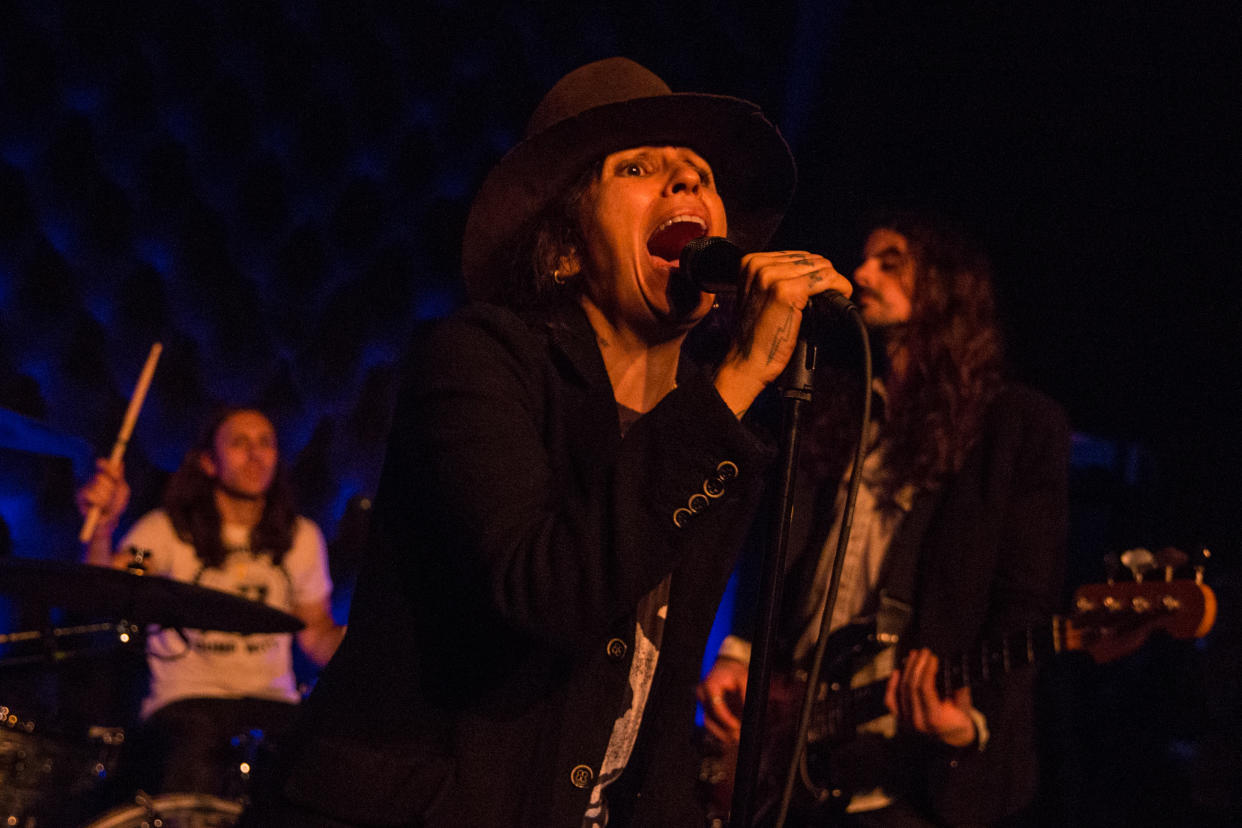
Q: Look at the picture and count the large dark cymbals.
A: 1